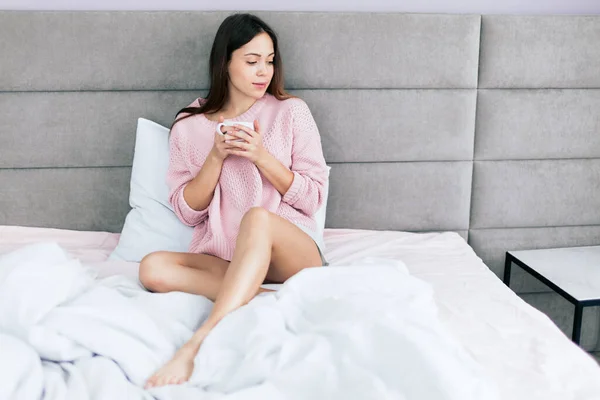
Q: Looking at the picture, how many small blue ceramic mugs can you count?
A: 0